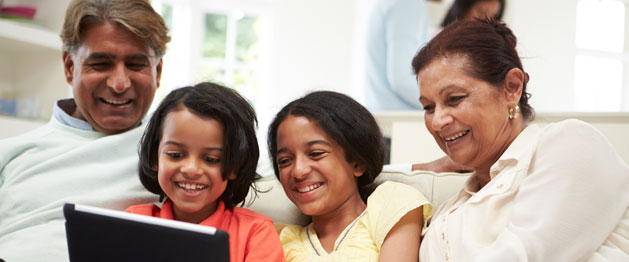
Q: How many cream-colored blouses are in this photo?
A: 1